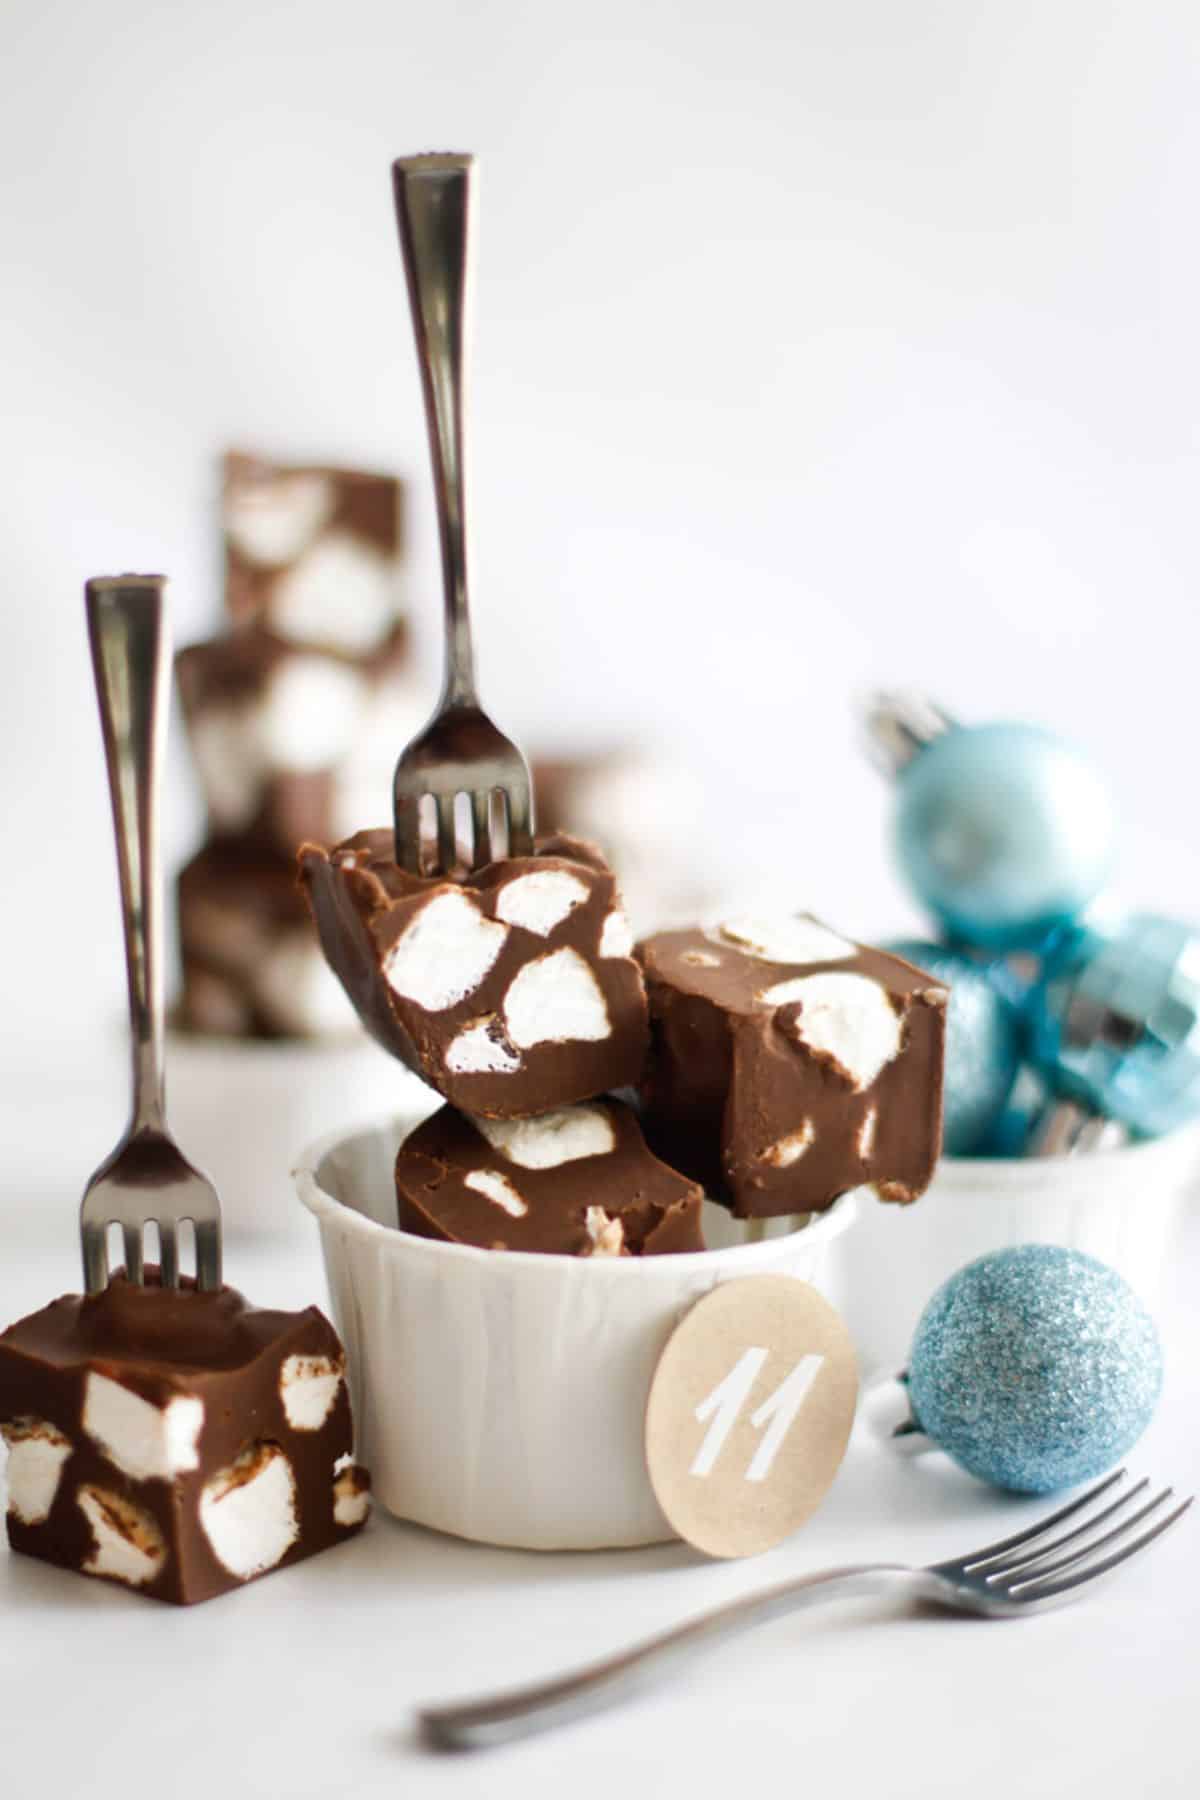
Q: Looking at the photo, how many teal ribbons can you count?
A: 0